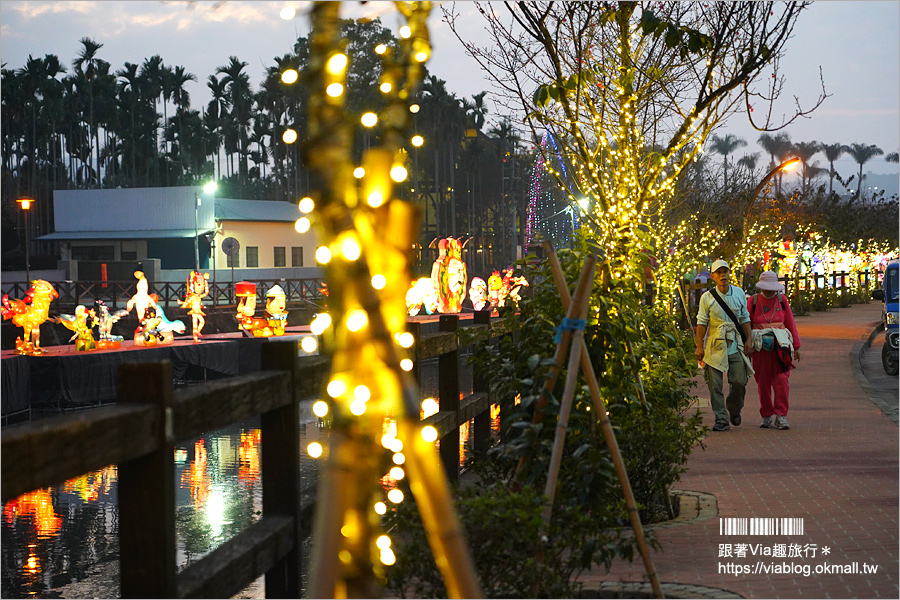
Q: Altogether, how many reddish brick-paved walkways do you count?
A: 1